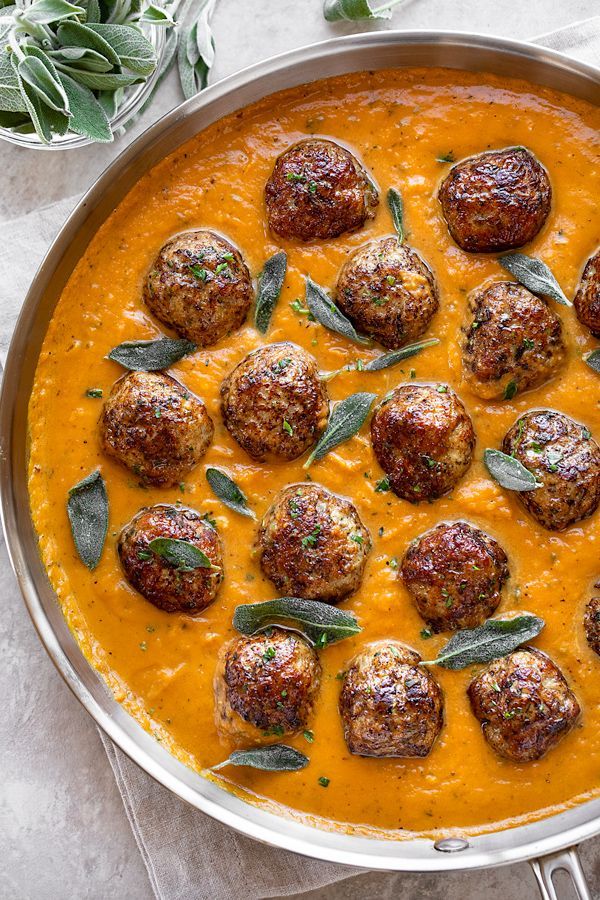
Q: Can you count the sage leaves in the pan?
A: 15